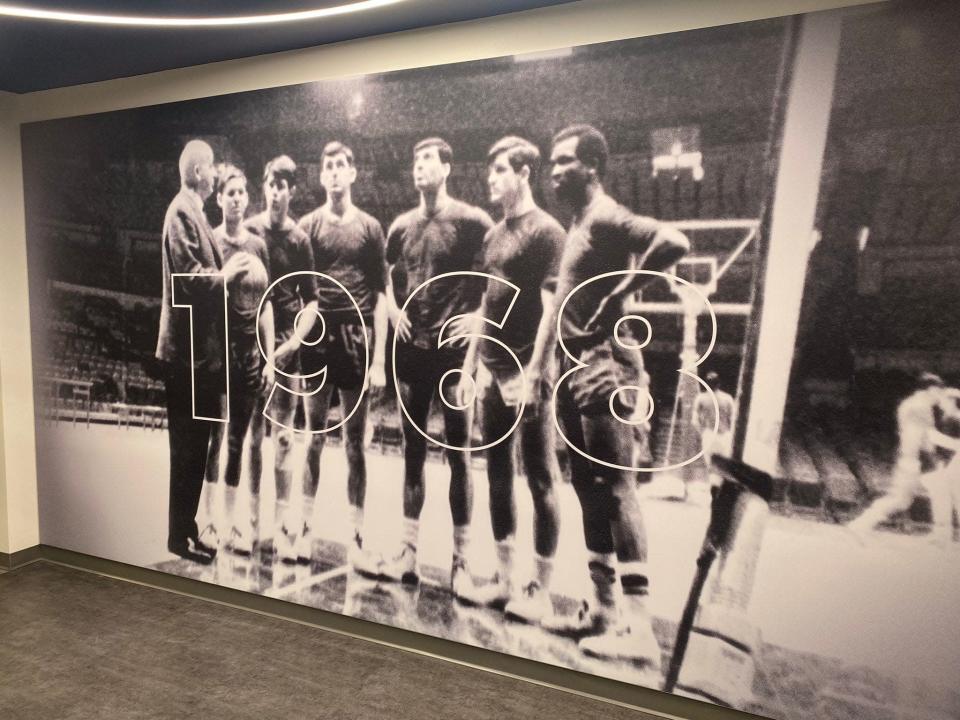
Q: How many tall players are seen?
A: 6